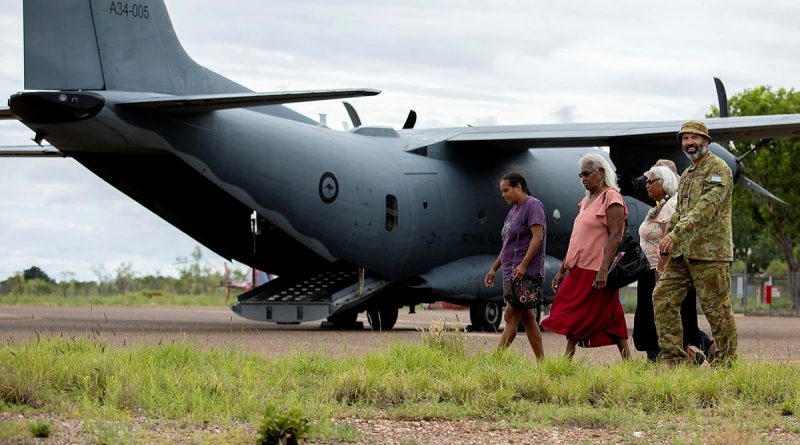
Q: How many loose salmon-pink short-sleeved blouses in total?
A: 1